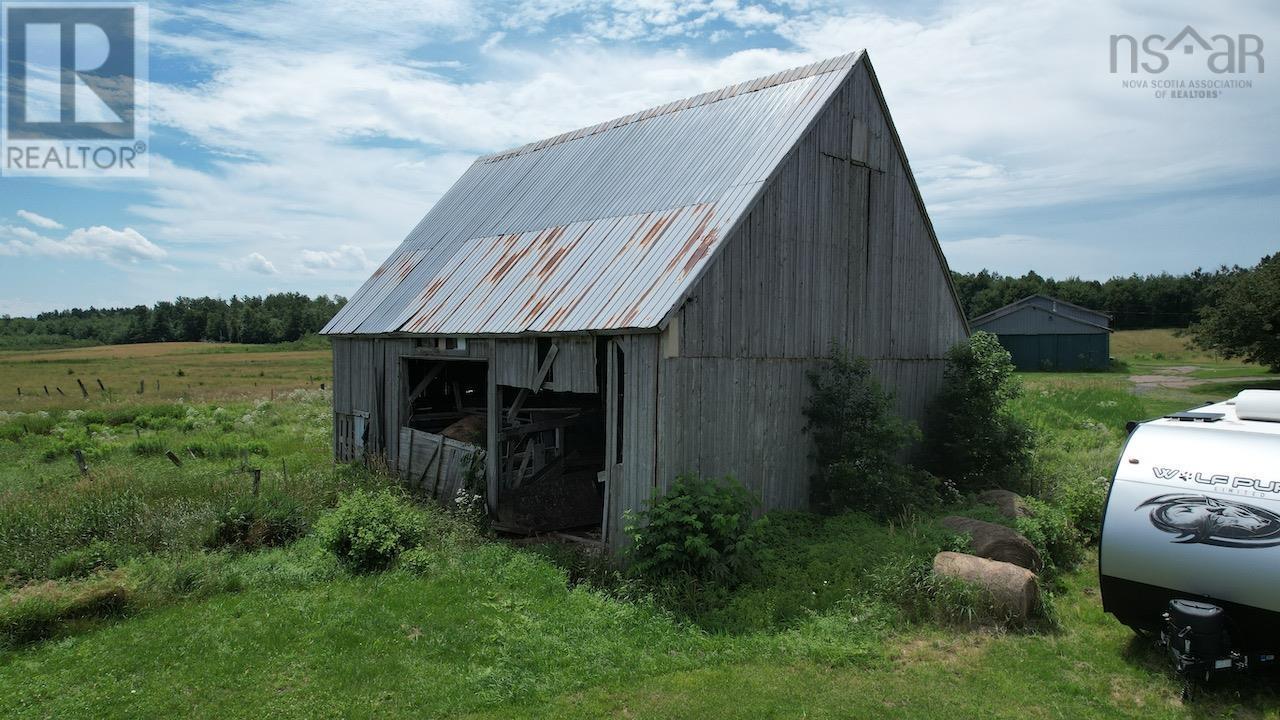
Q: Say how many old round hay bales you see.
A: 3